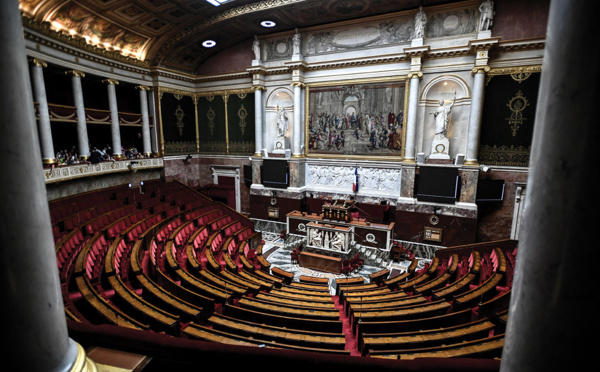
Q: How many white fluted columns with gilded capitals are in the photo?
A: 8